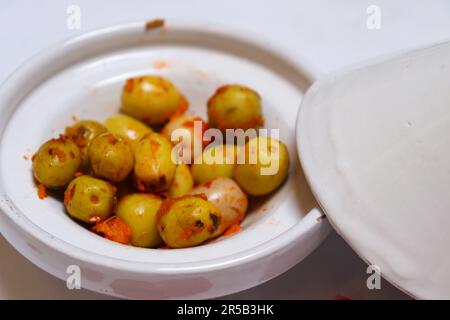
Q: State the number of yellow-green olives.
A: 13